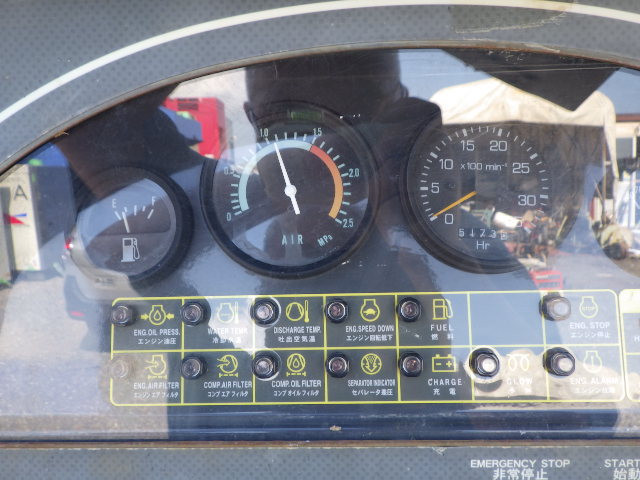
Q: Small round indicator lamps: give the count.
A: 13